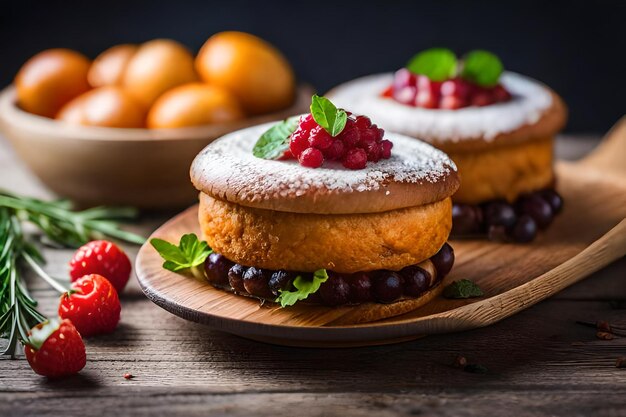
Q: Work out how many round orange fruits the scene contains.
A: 6